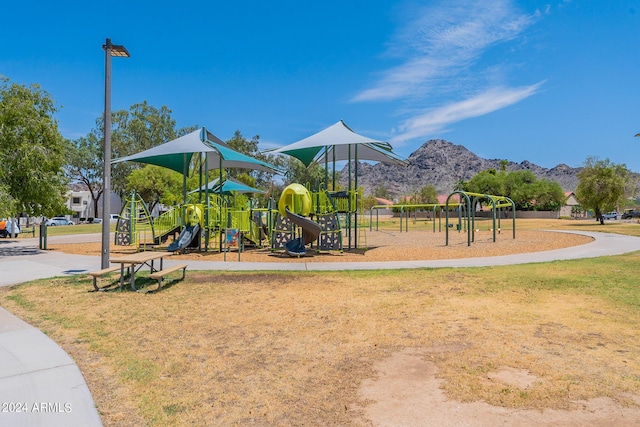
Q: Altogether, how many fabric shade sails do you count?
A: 3